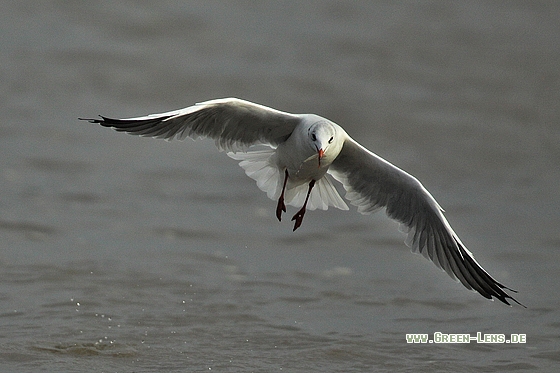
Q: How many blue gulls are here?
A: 0